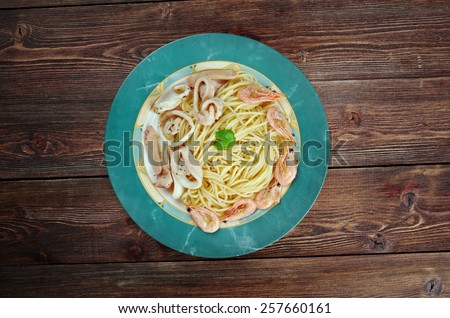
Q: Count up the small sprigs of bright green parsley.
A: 1